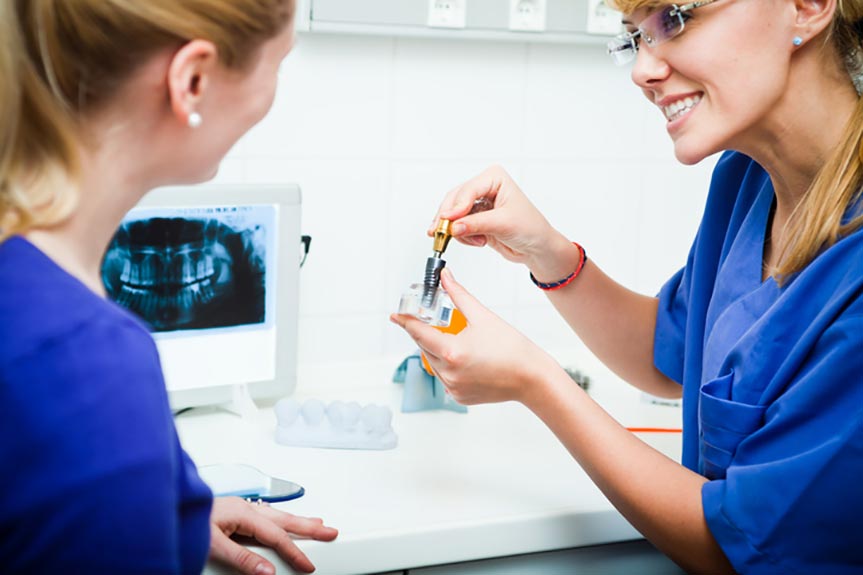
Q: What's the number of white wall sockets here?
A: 3